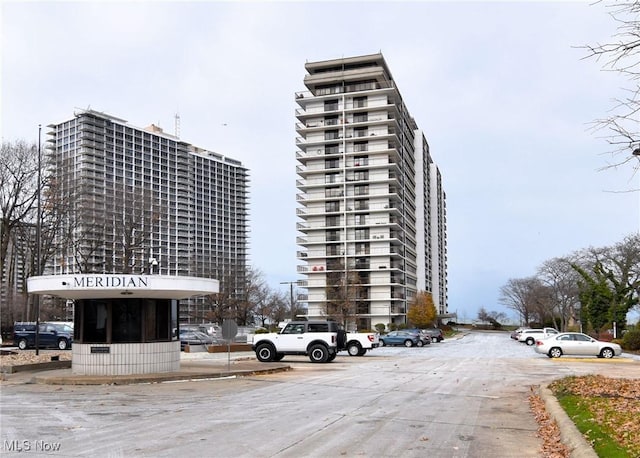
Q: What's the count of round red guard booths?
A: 0